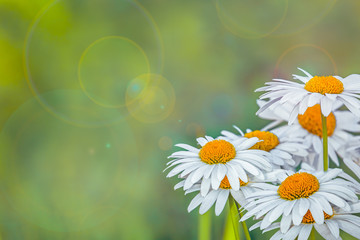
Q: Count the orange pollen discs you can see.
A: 7